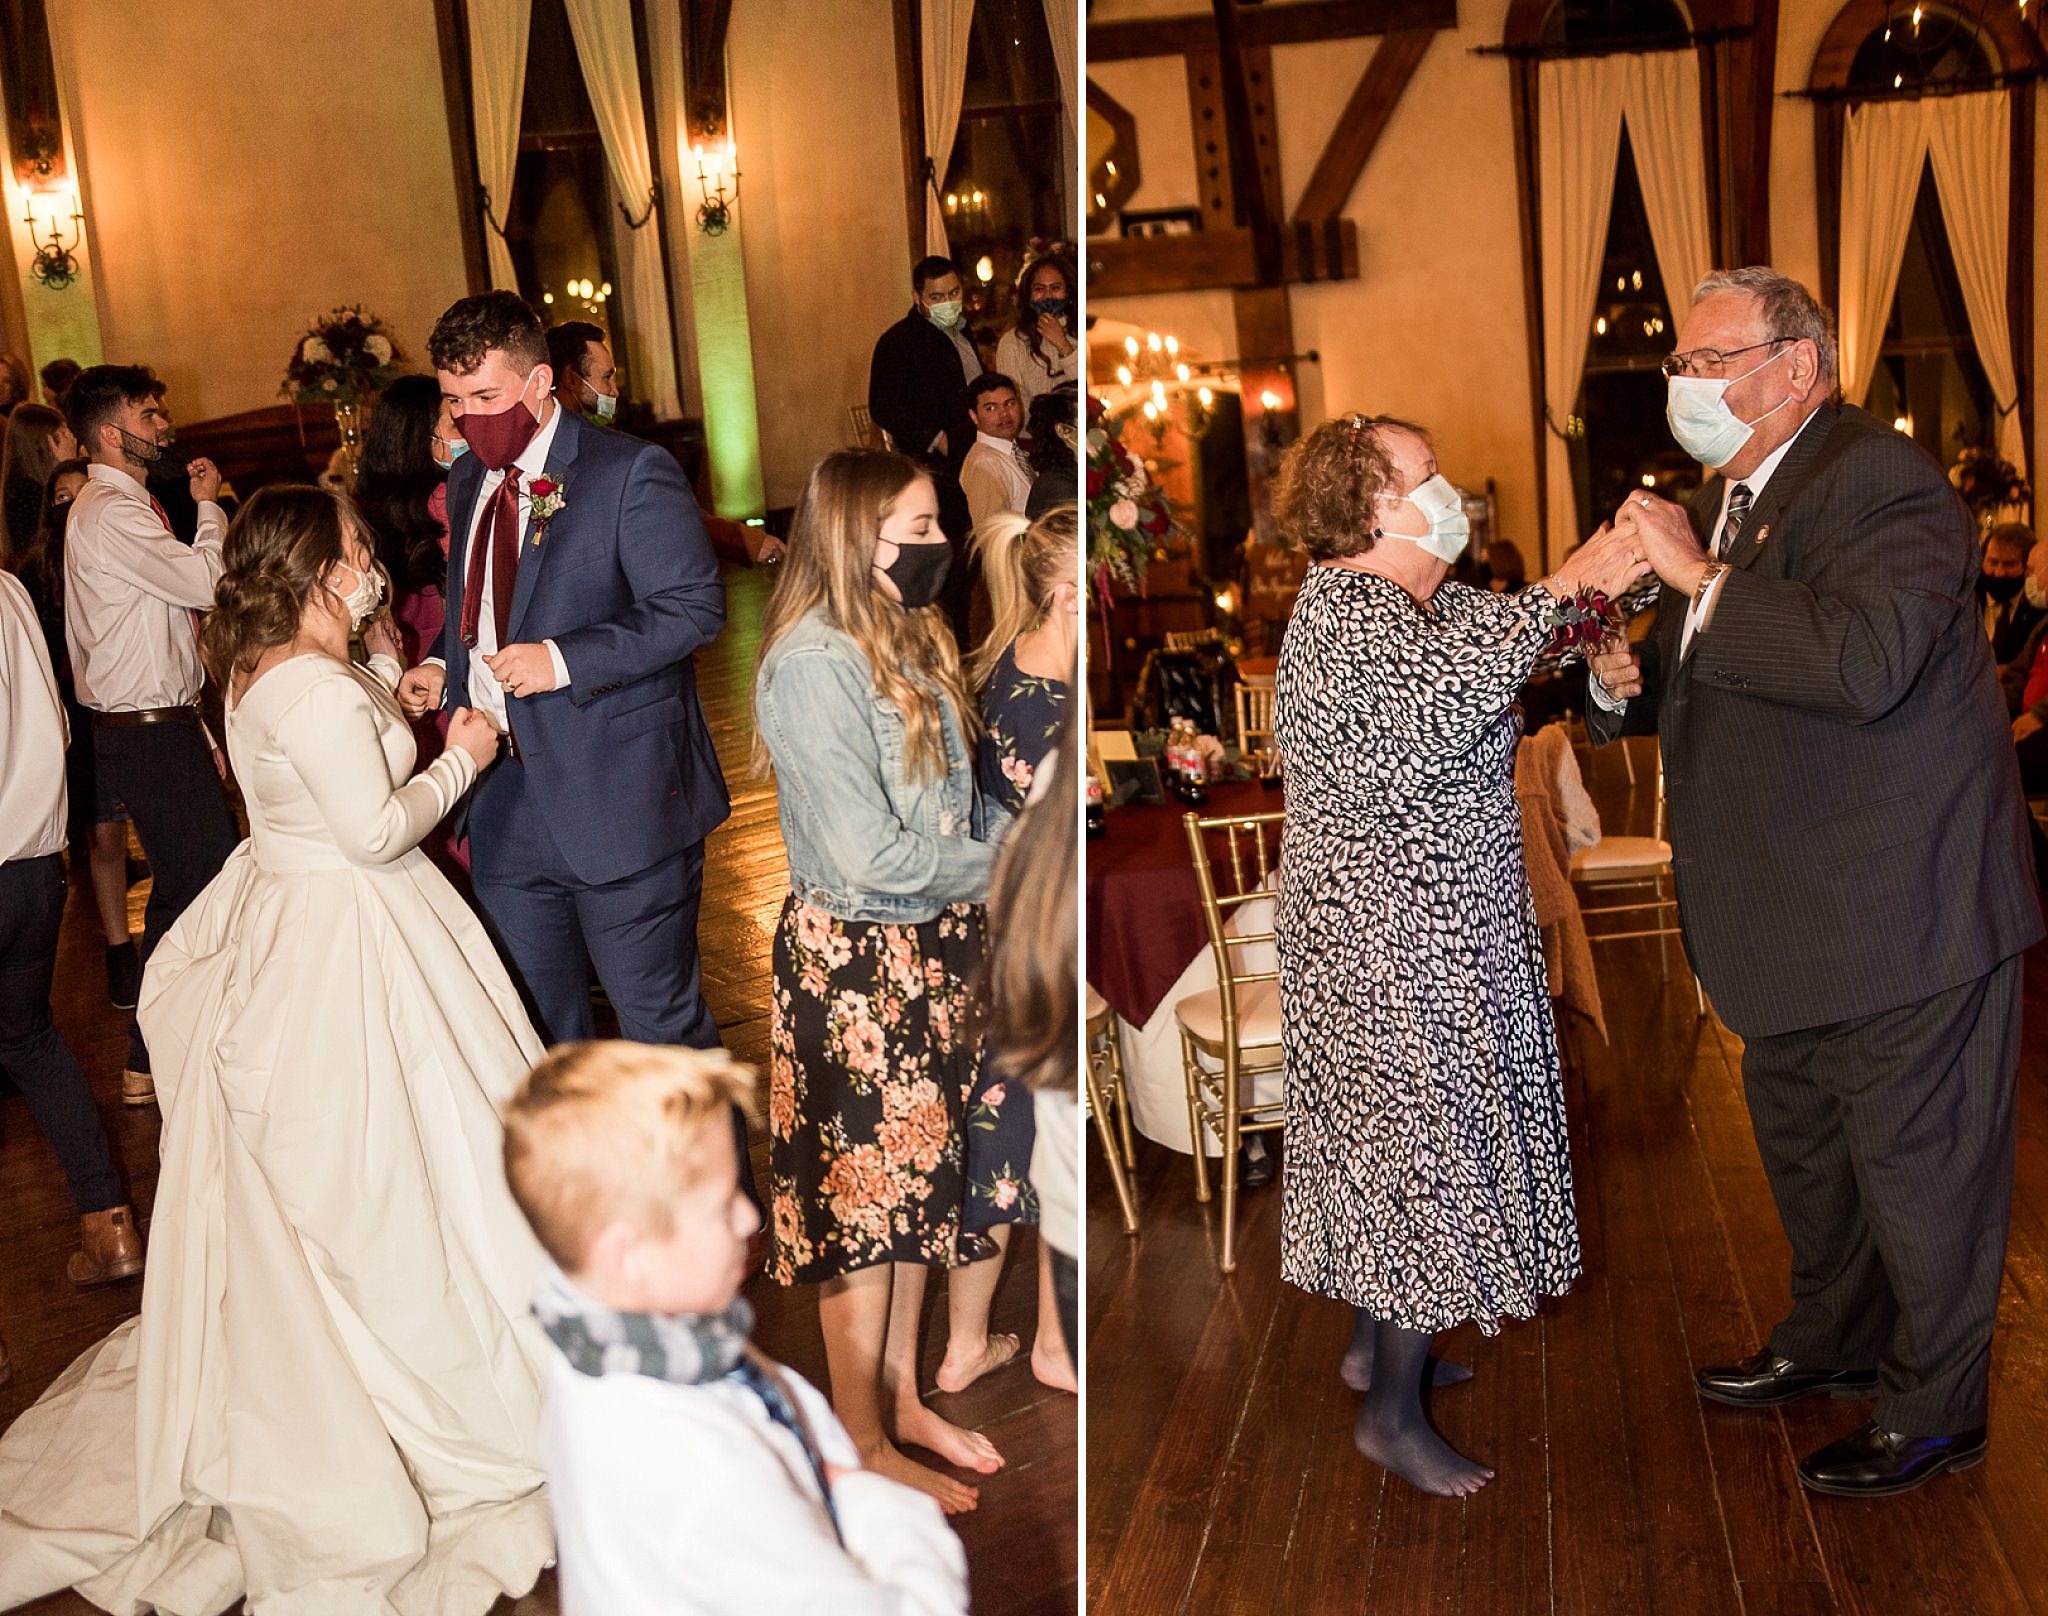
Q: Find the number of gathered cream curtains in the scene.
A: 8